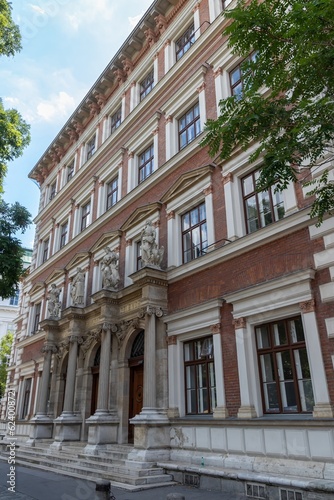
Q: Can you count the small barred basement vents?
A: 3